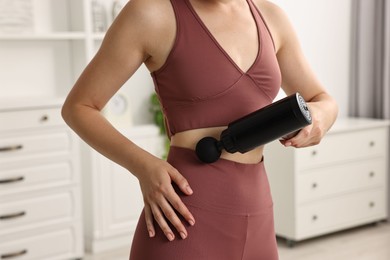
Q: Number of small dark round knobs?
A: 7